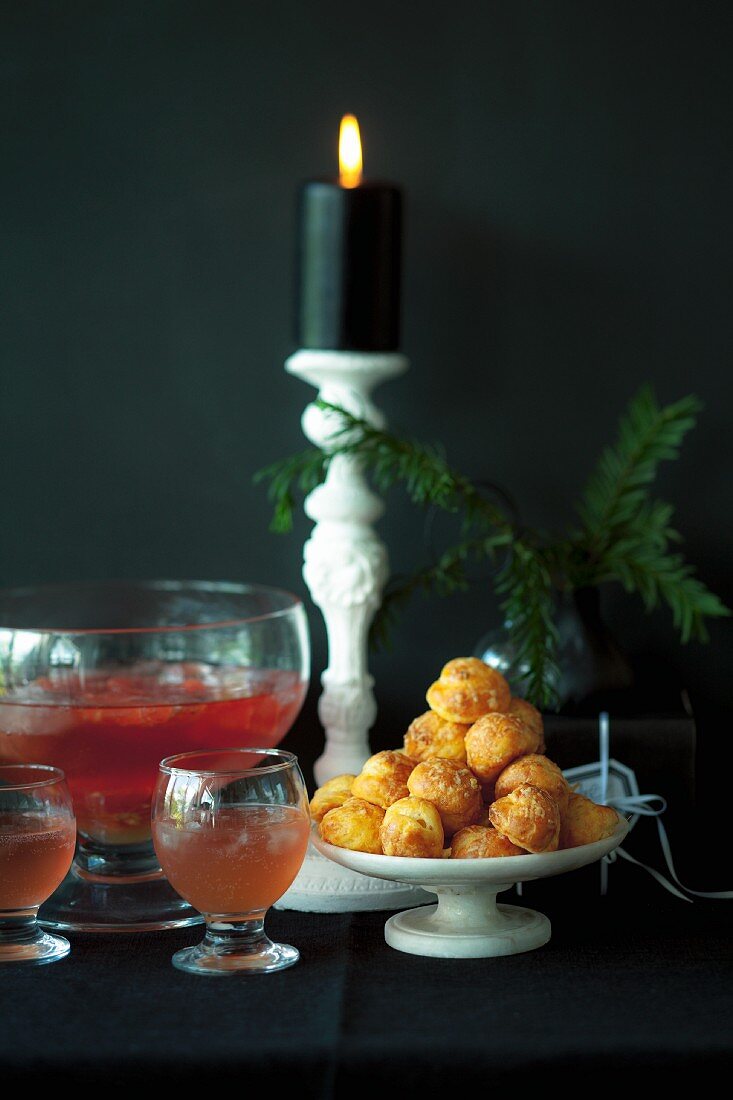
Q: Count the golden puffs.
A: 13